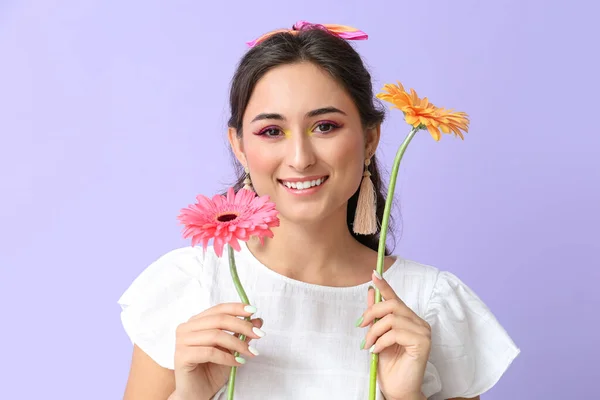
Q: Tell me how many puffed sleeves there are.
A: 2